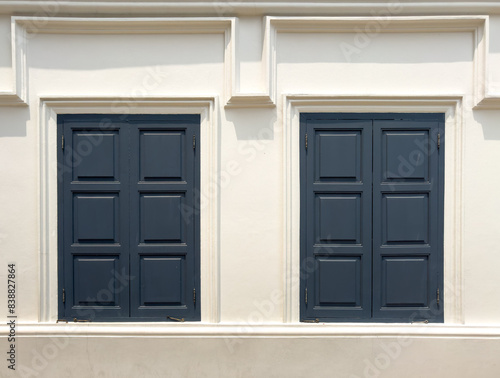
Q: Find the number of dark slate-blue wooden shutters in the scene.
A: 4